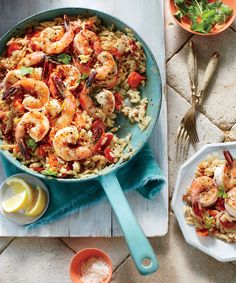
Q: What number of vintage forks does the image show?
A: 2